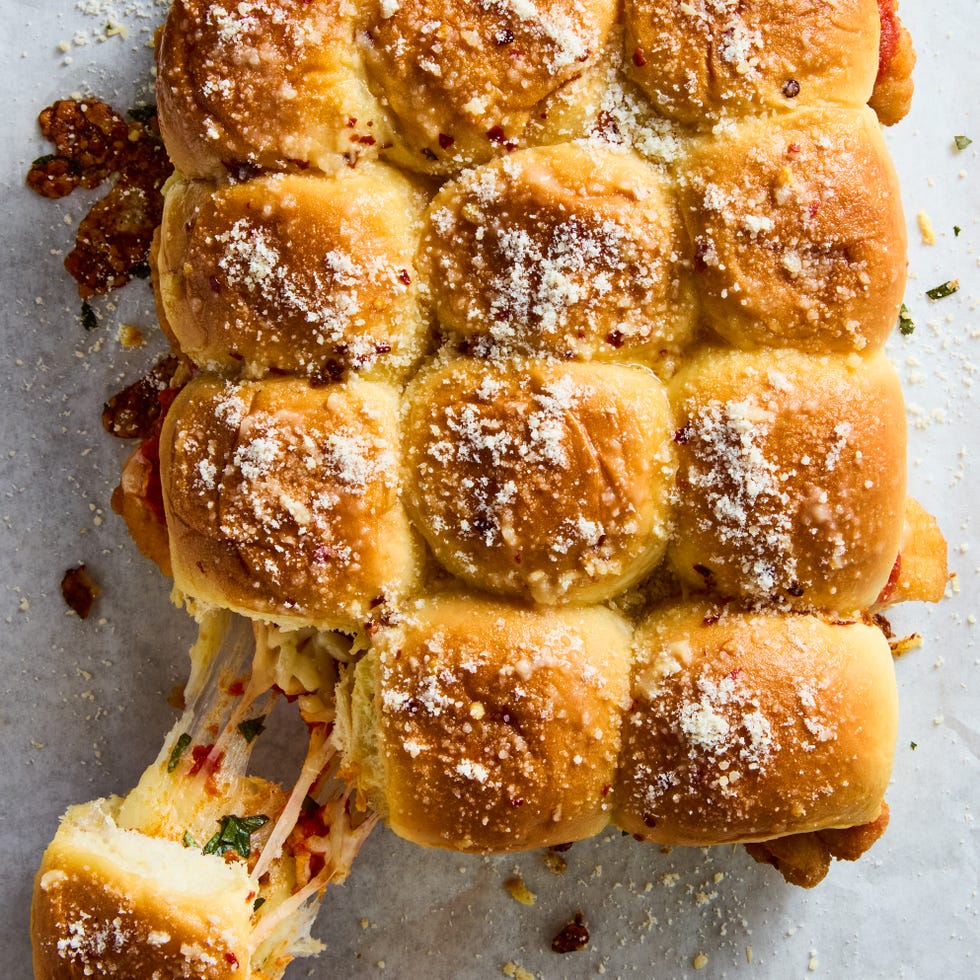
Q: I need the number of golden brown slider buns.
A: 12